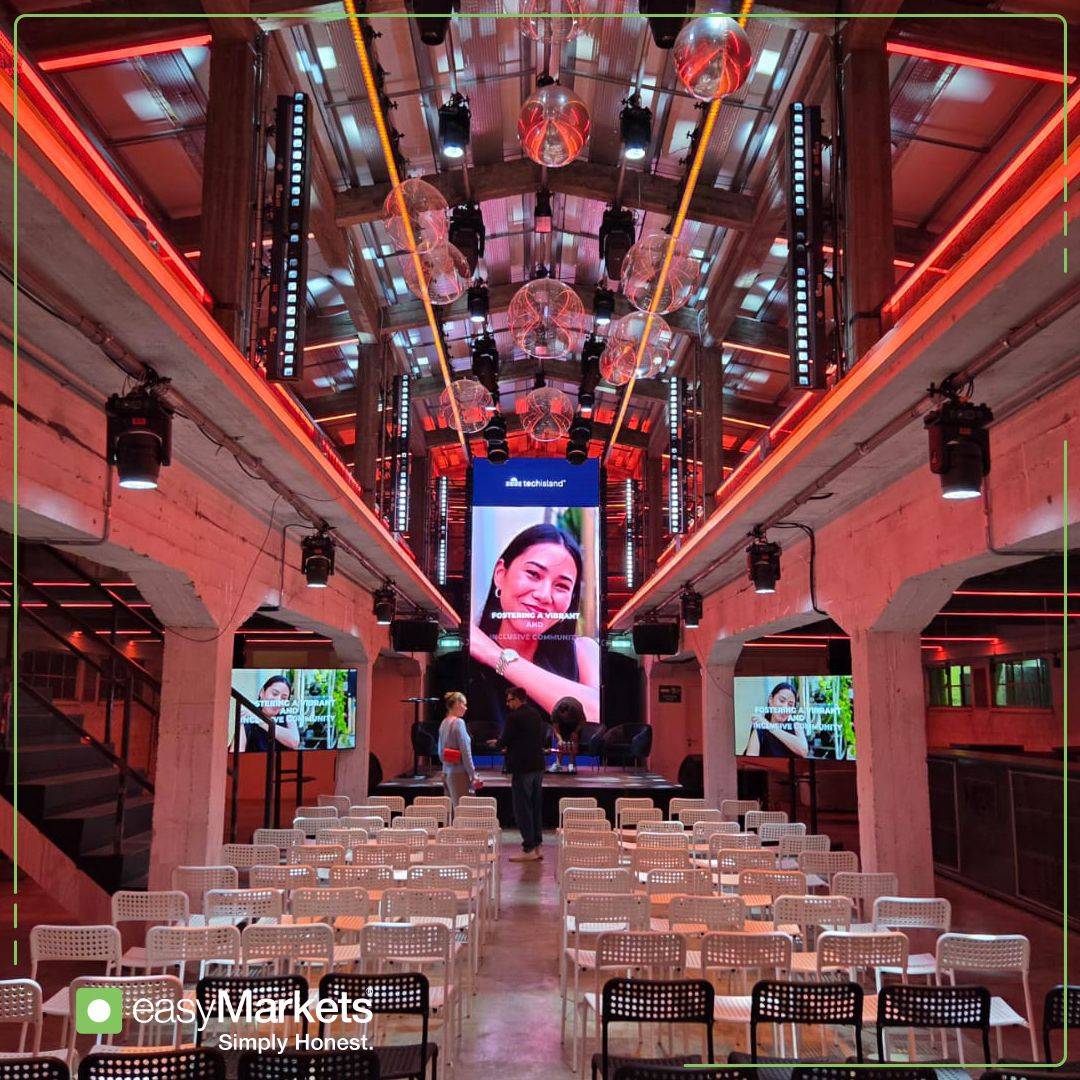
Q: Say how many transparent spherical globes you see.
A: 11